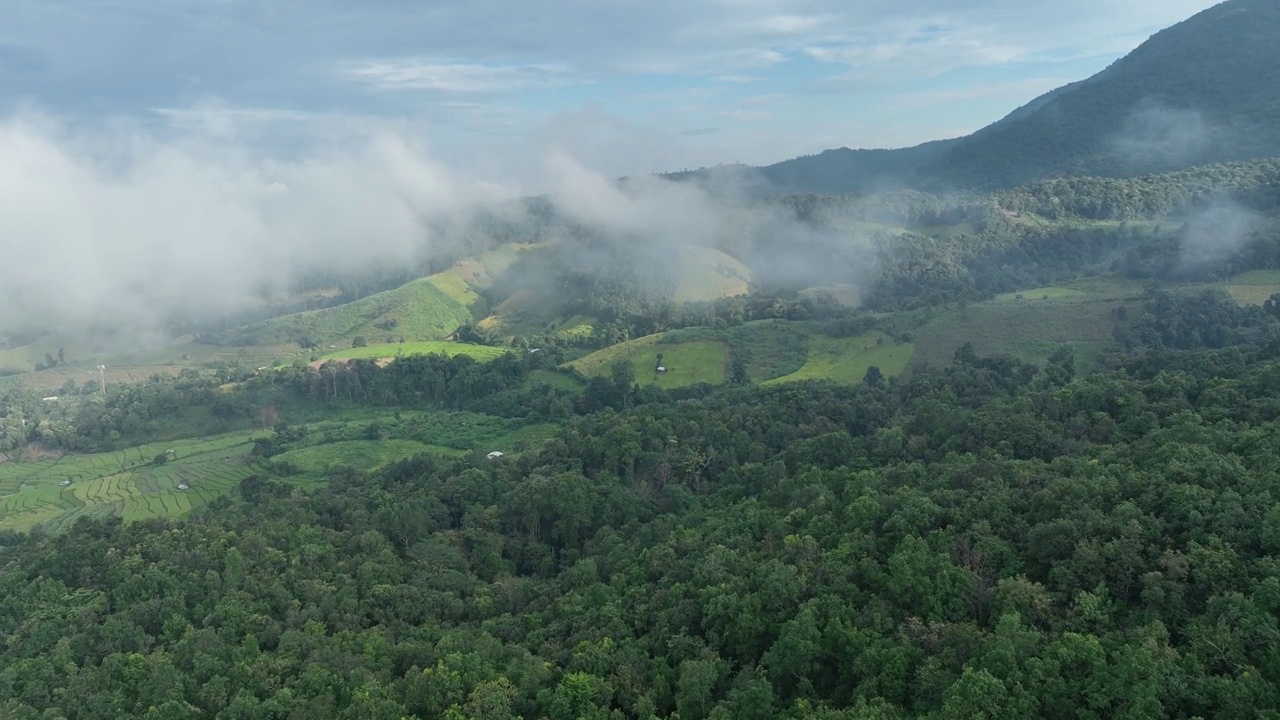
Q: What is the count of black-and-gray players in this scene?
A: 0